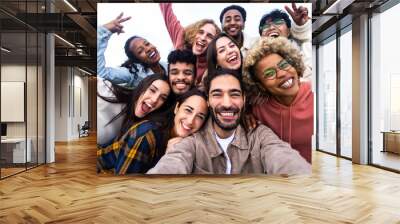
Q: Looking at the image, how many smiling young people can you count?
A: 10